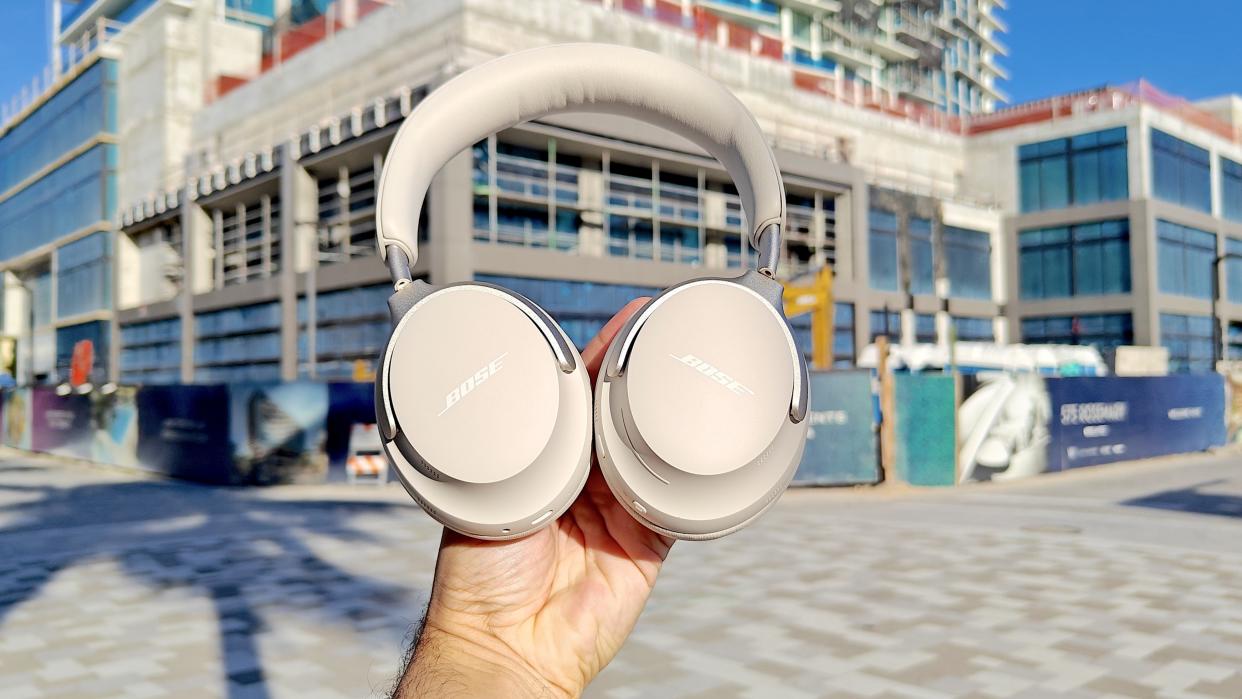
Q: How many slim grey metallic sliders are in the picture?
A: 2